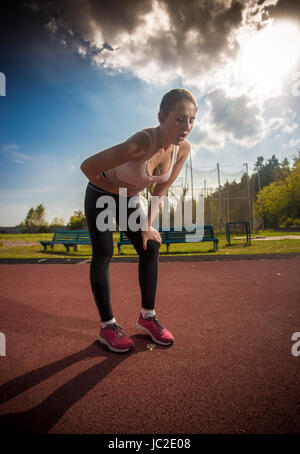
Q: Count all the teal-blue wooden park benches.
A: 2